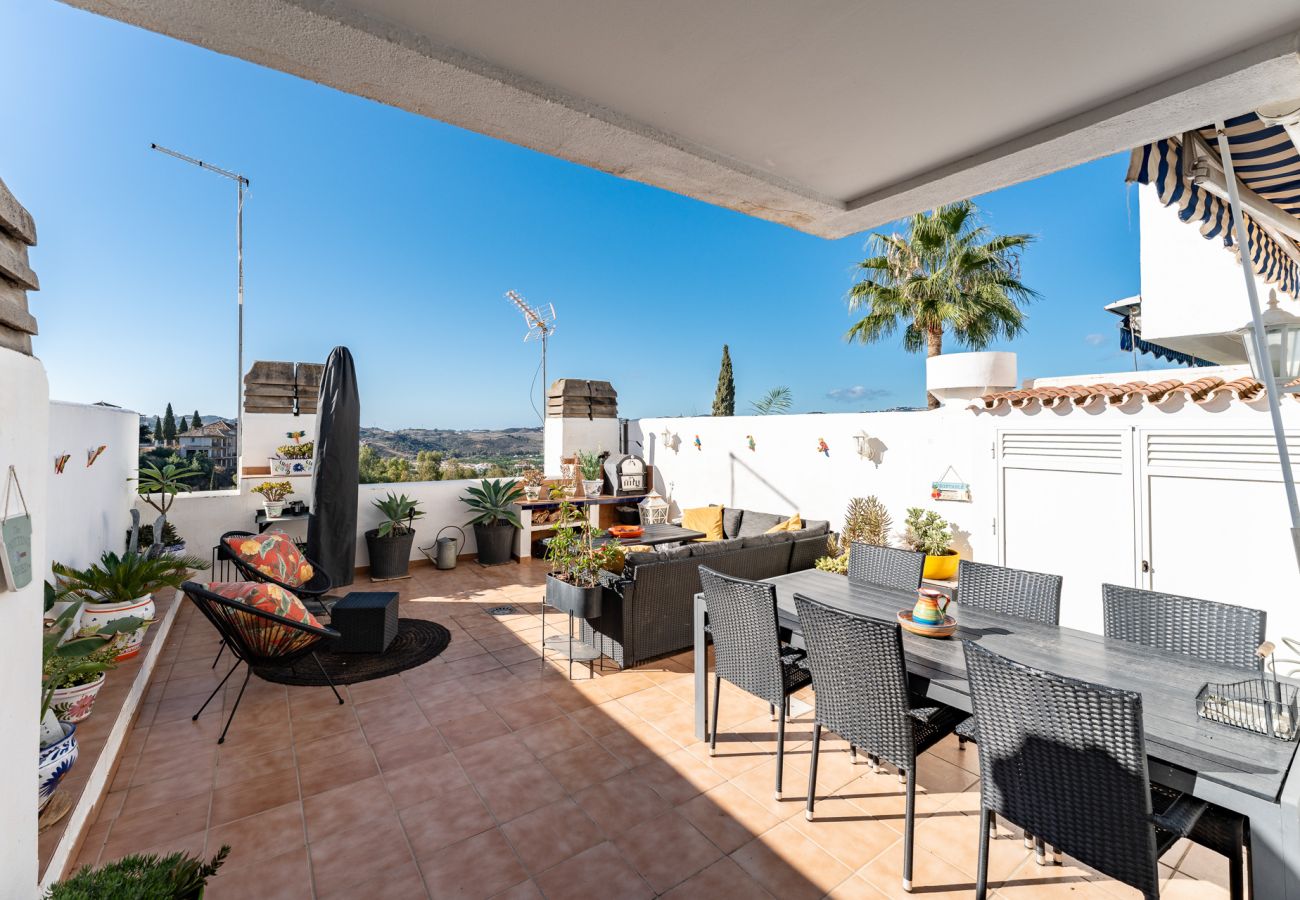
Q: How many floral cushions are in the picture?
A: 2